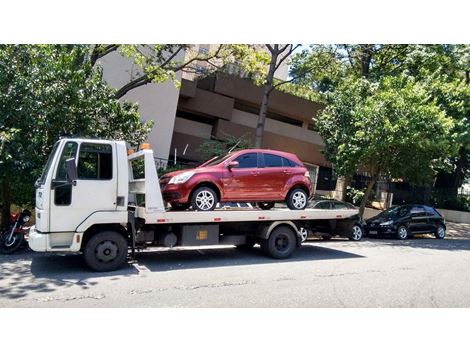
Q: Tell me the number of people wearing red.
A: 0